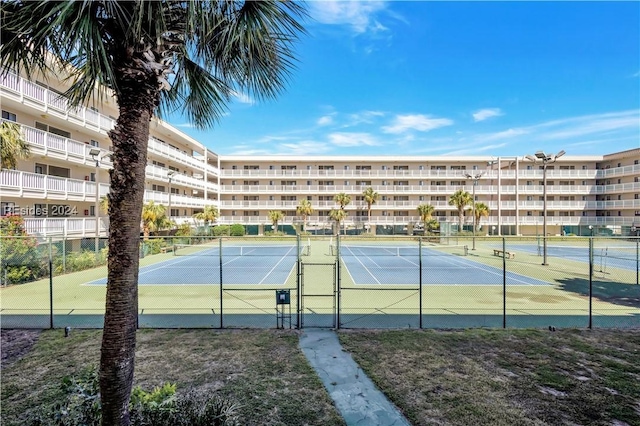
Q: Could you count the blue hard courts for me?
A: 3